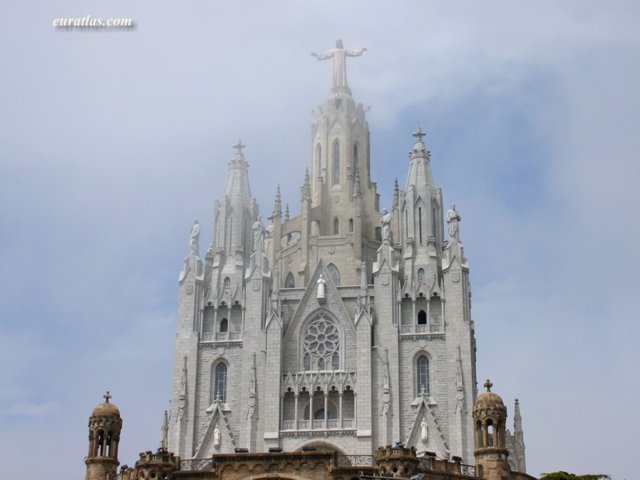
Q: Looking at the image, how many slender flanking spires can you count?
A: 2